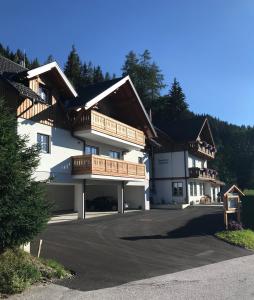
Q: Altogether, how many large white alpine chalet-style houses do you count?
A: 2